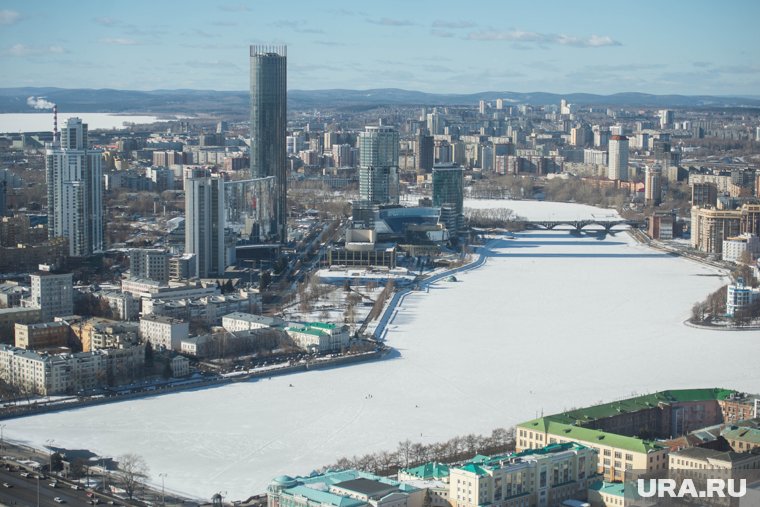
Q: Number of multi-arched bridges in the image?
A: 1